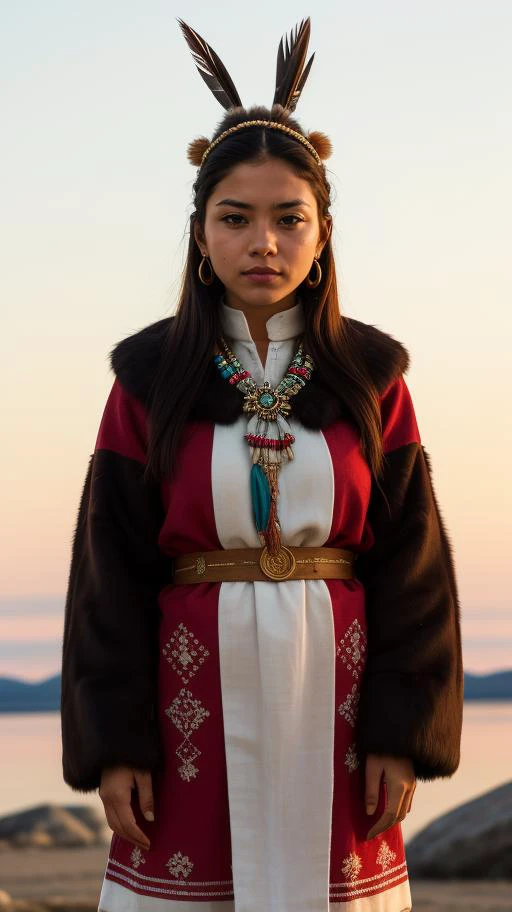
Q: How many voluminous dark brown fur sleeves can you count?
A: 2